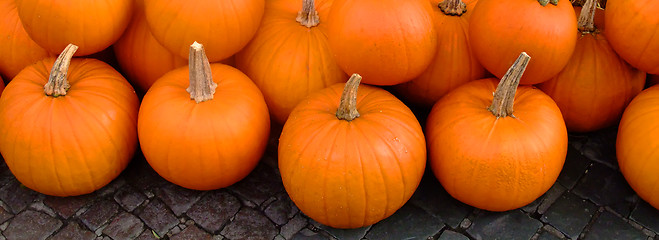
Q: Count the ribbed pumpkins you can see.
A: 15